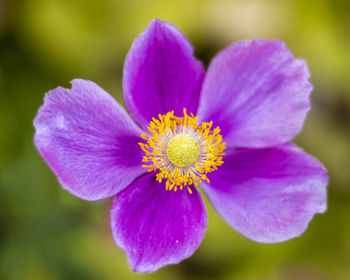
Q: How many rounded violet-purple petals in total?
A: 5